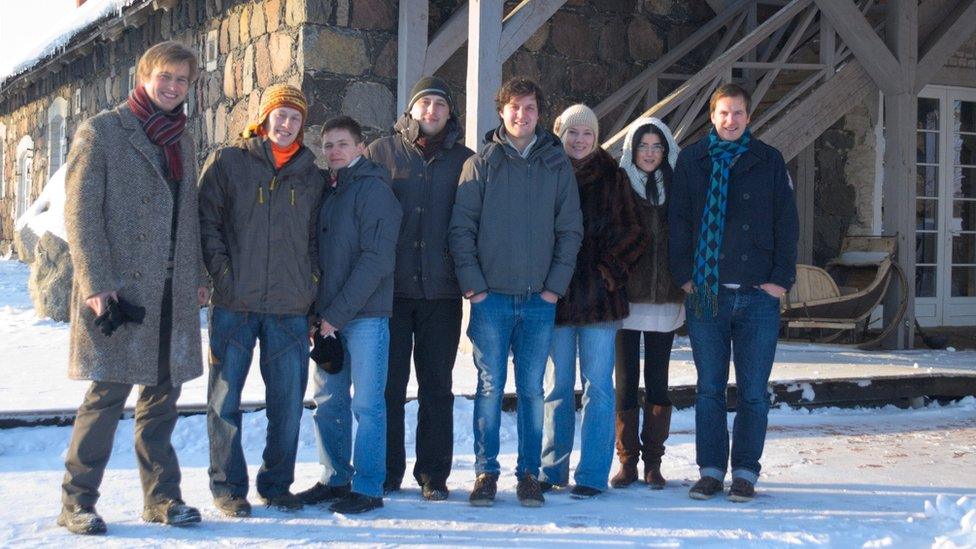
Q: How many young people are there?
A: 8